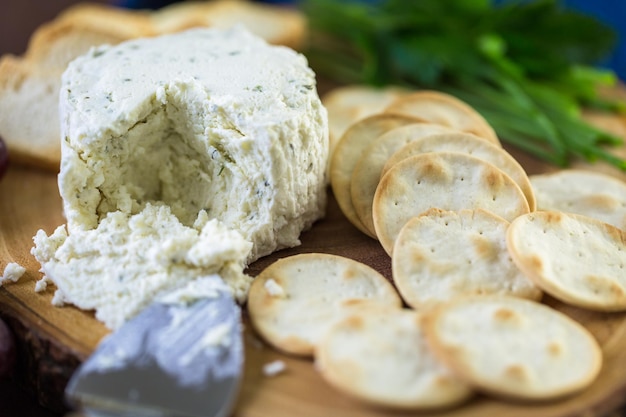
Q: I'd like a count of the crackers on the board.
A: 12